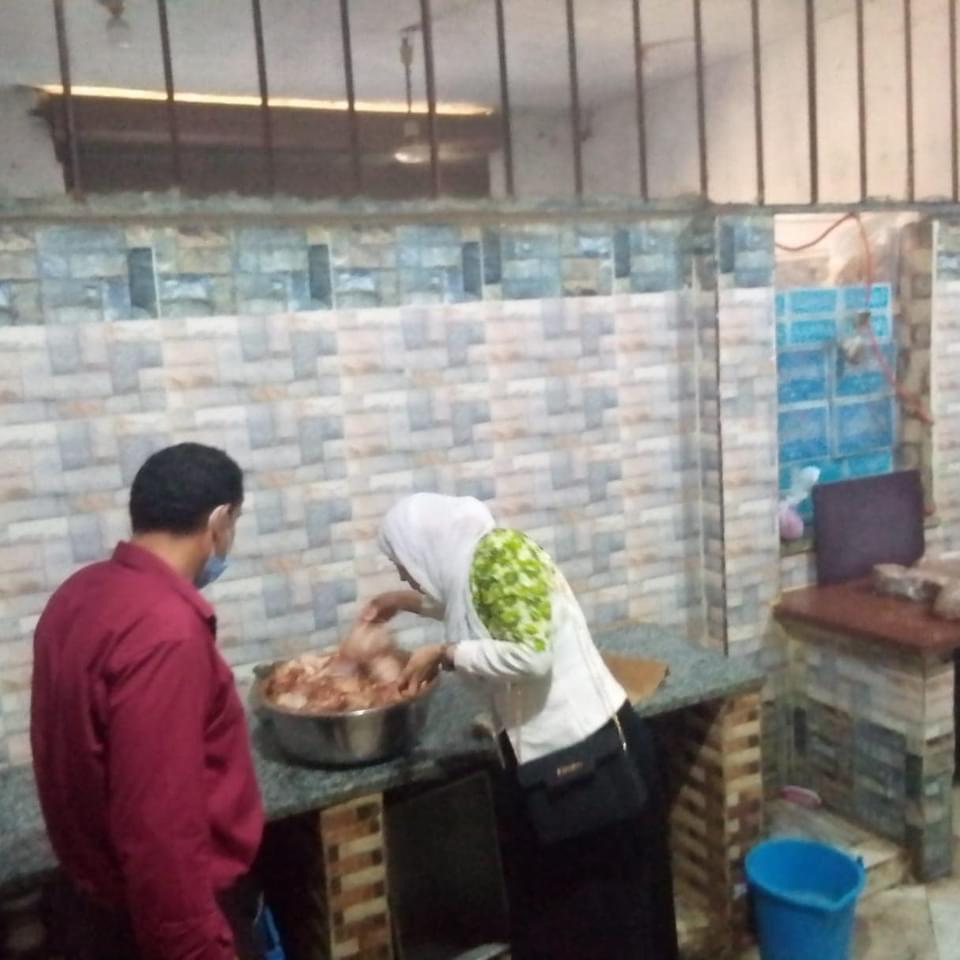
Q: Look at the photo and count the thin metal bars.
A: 14